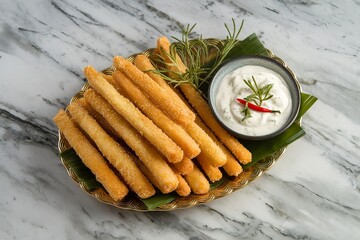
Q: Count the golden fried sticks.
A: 13